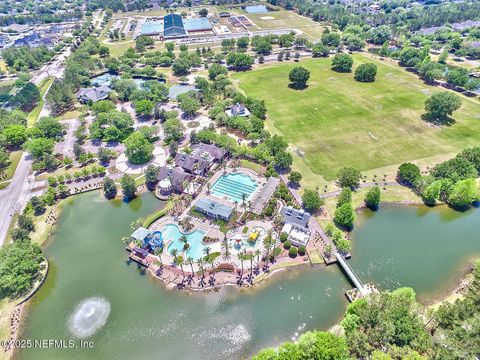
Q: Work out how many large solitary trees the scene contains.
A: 4